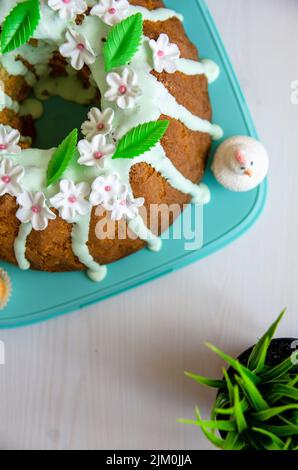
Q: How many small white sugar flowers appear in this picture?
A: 13